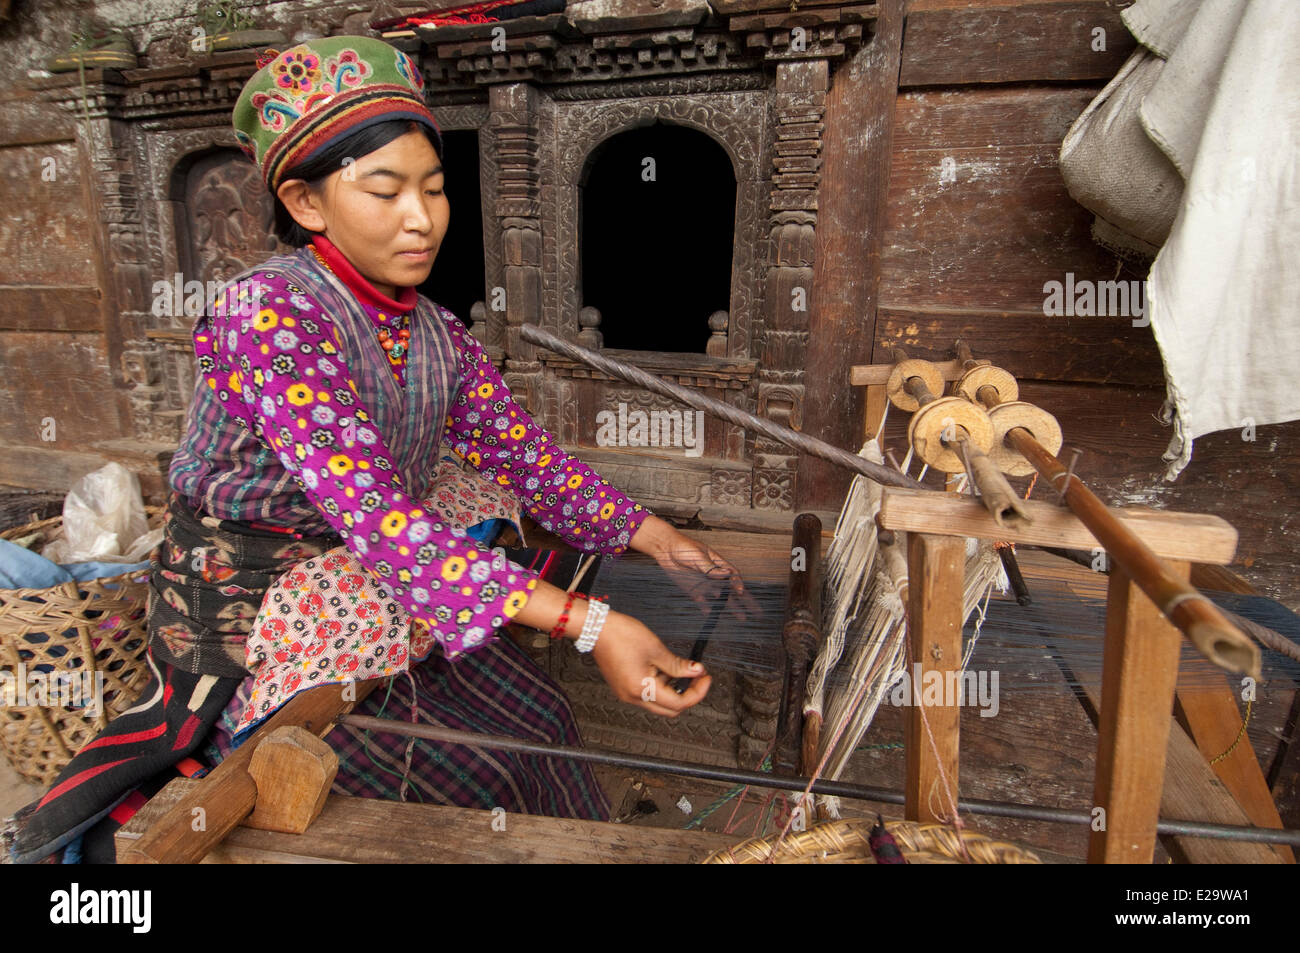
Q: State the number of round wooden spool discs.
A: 4